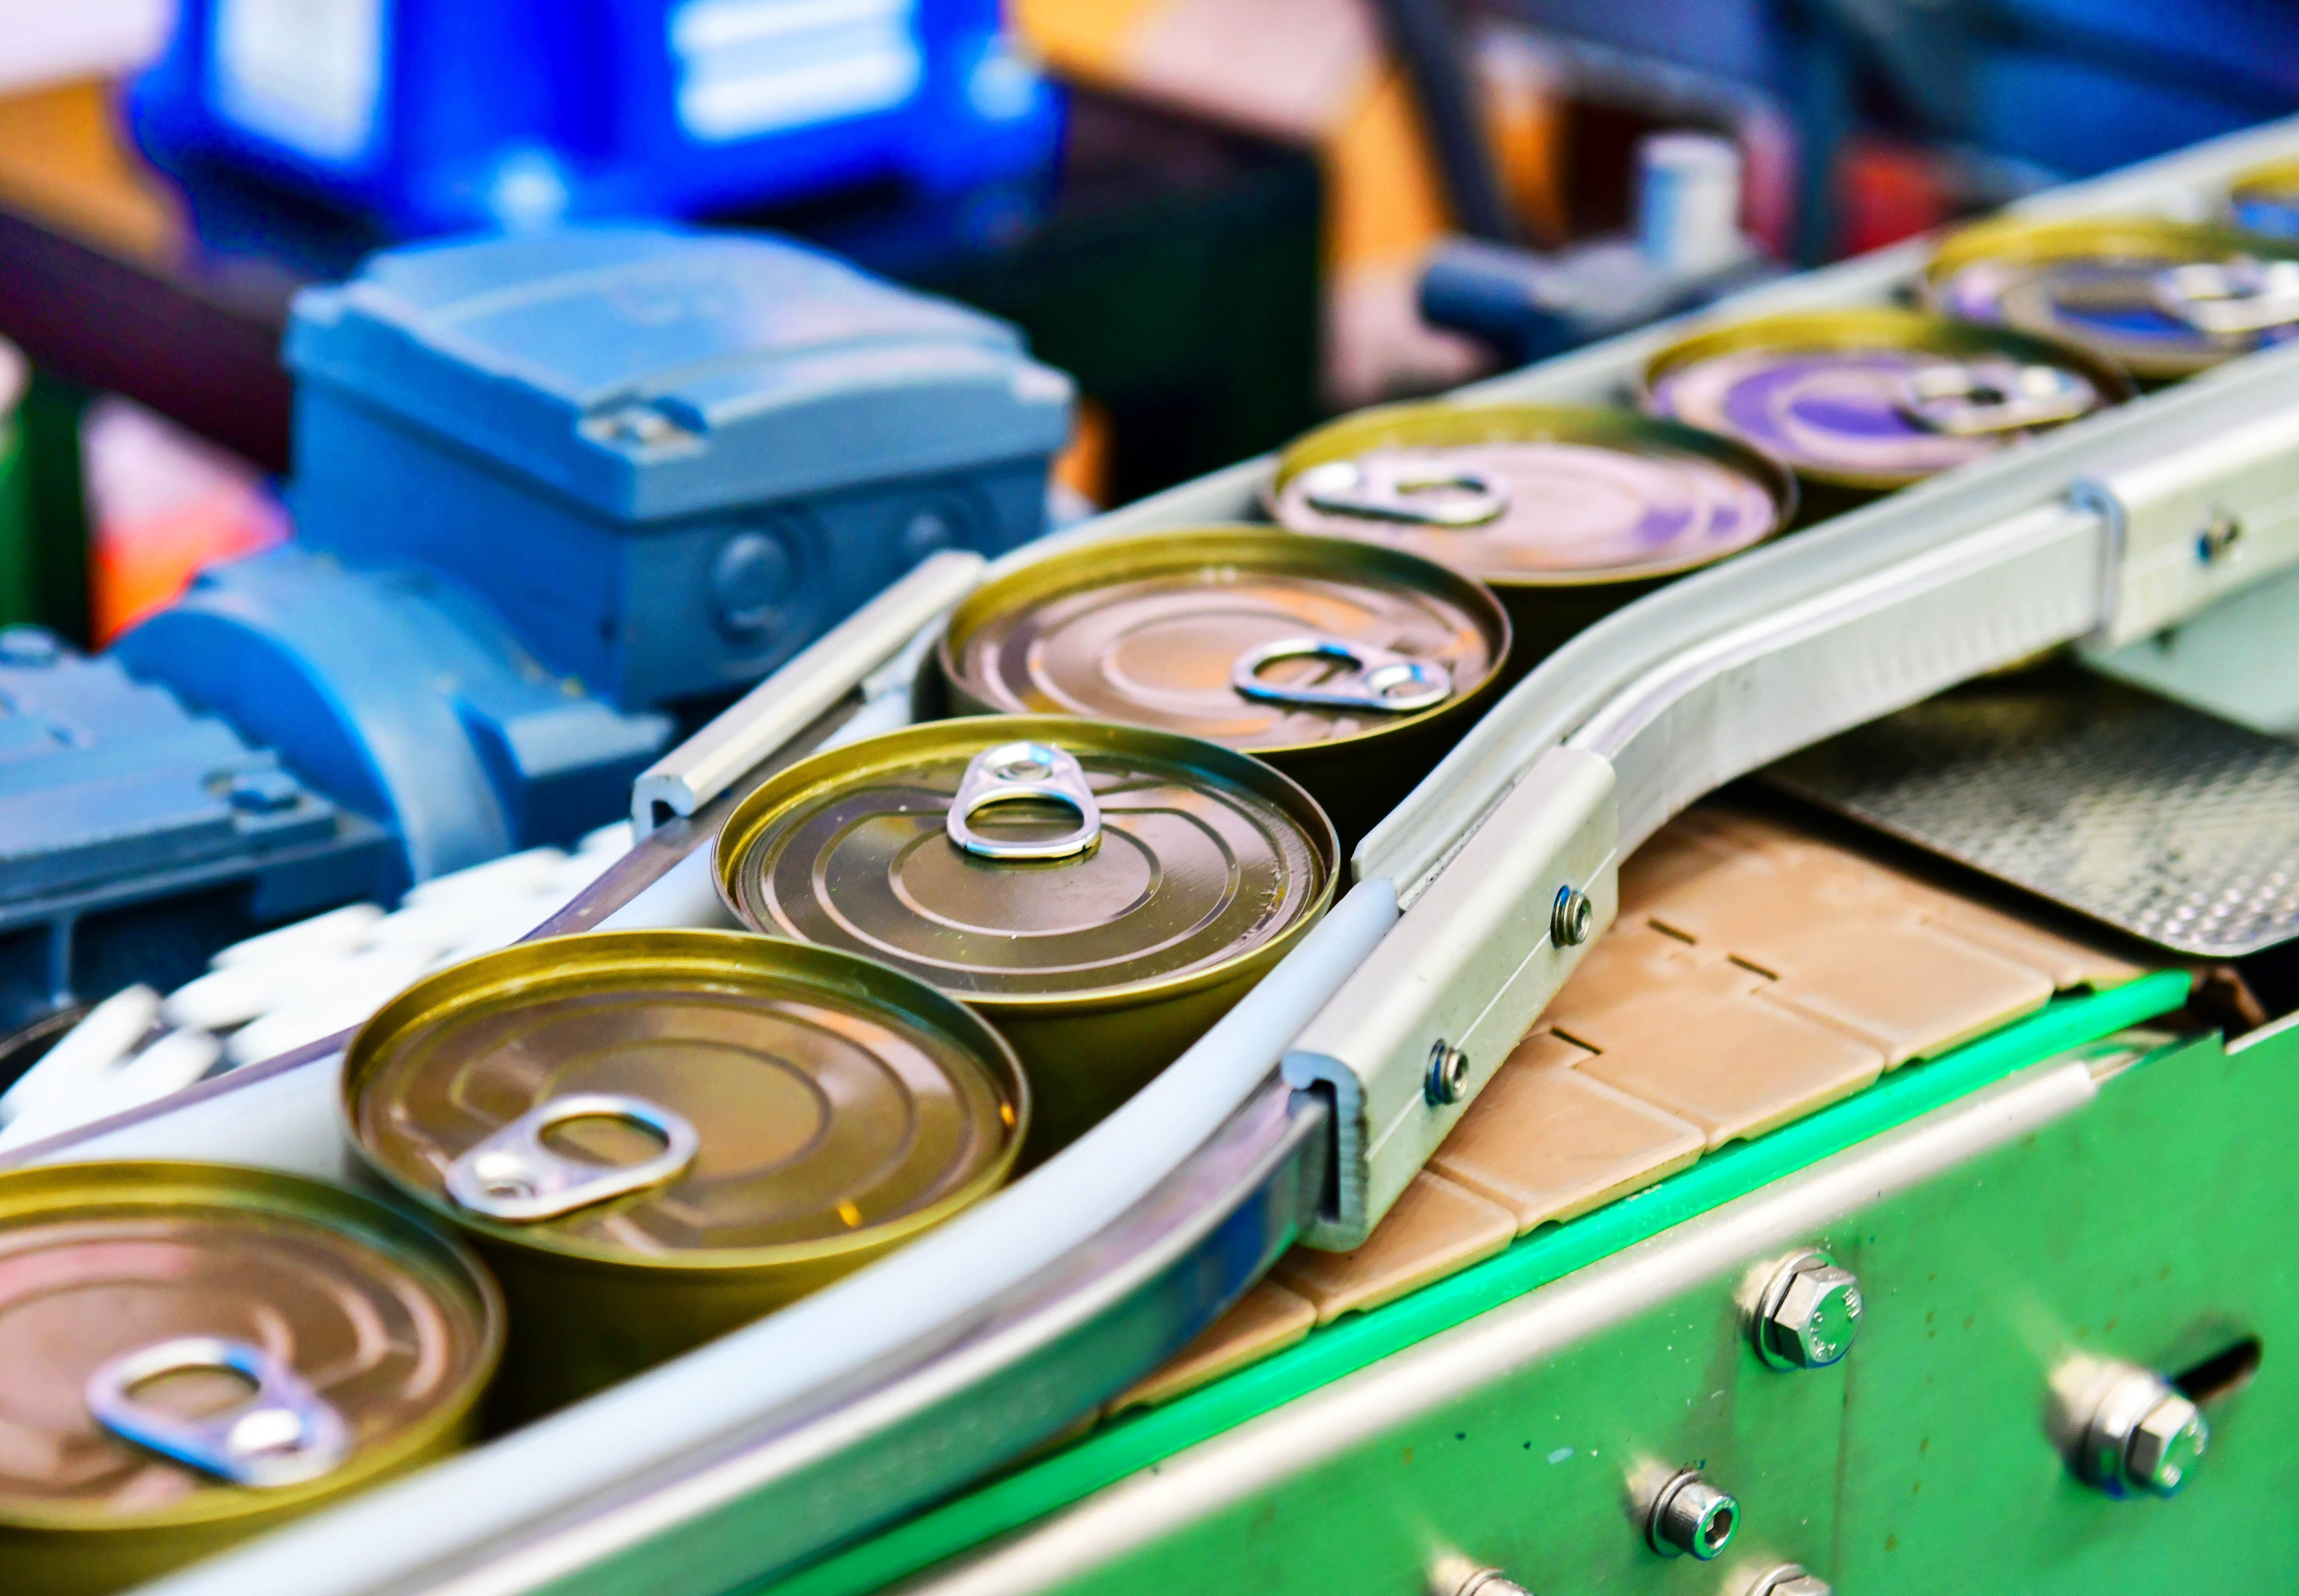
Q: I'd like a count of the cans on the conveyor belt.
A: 8